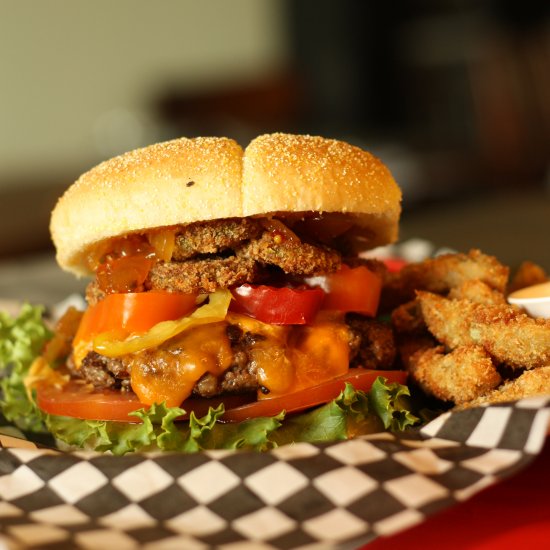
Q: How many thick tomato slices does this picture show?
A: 2